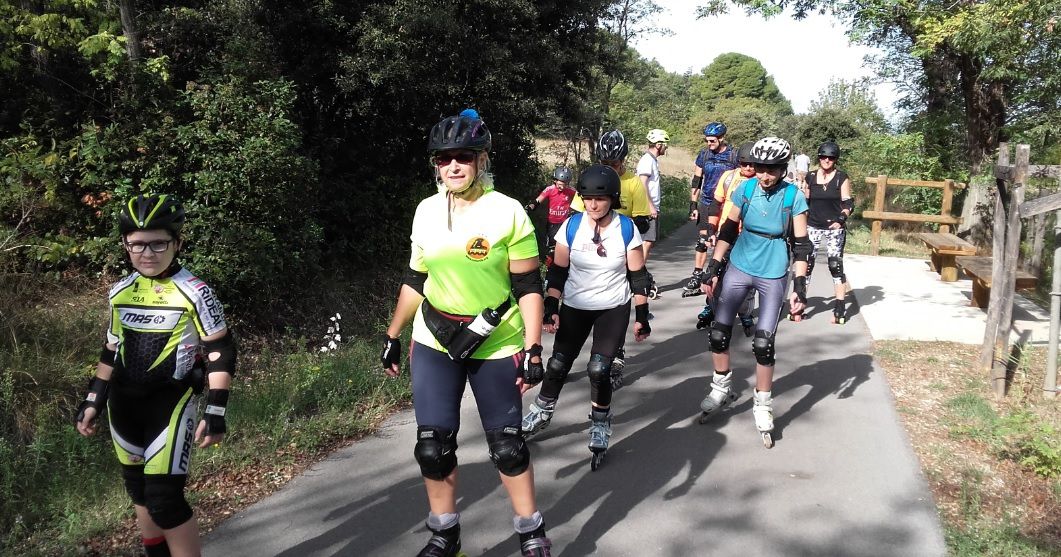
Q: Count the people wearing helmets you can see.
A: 10